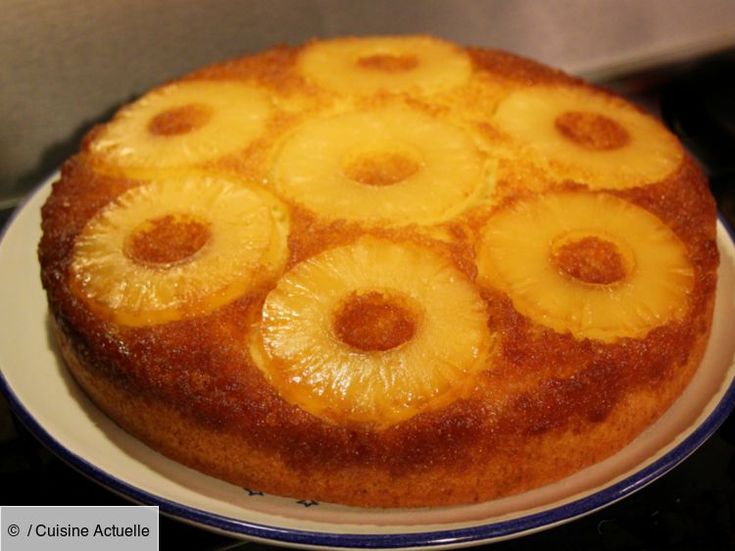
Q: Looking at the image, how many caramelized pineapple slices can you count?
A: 7